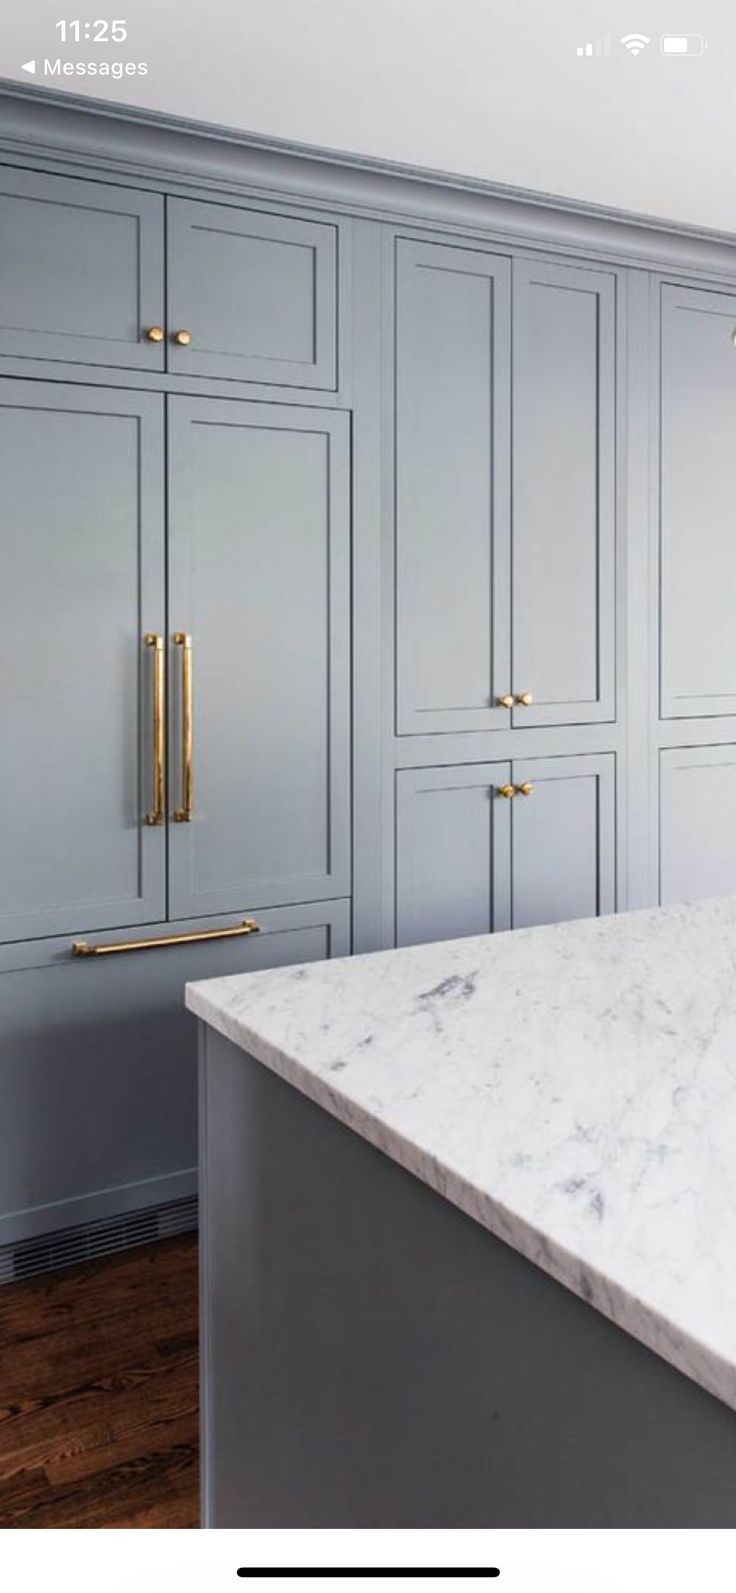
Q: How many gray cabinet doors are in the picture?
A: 10